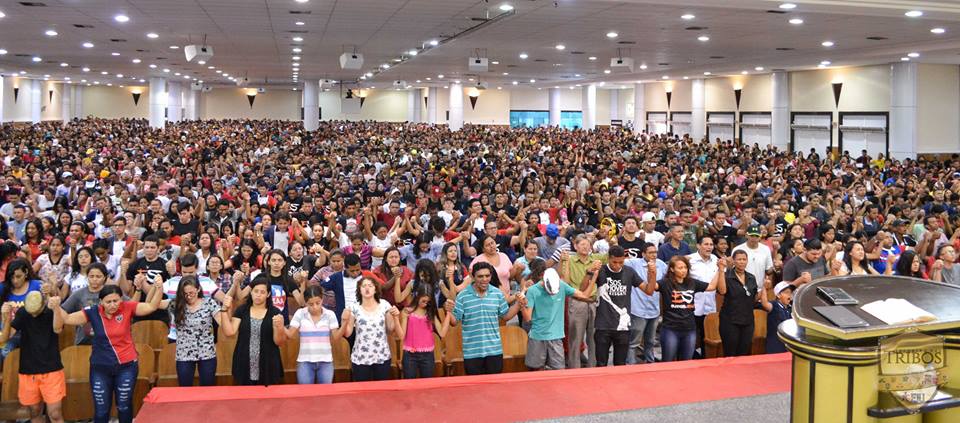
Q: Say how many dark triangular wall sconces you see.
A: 10